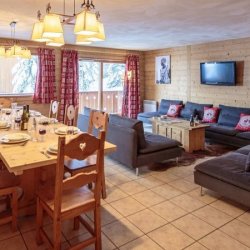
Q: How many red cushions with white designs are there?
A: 3